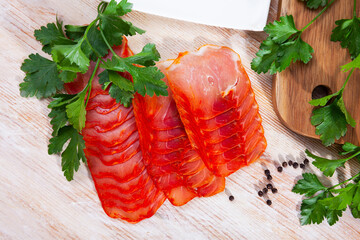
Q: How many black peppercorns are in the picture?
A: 14